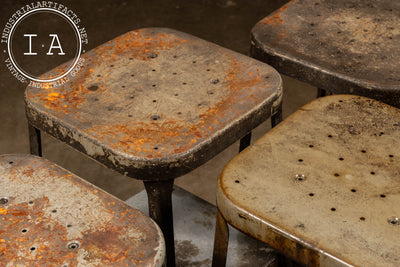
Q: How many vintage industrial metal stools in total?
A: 4